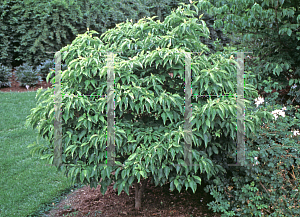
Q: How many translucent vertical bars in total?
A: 4